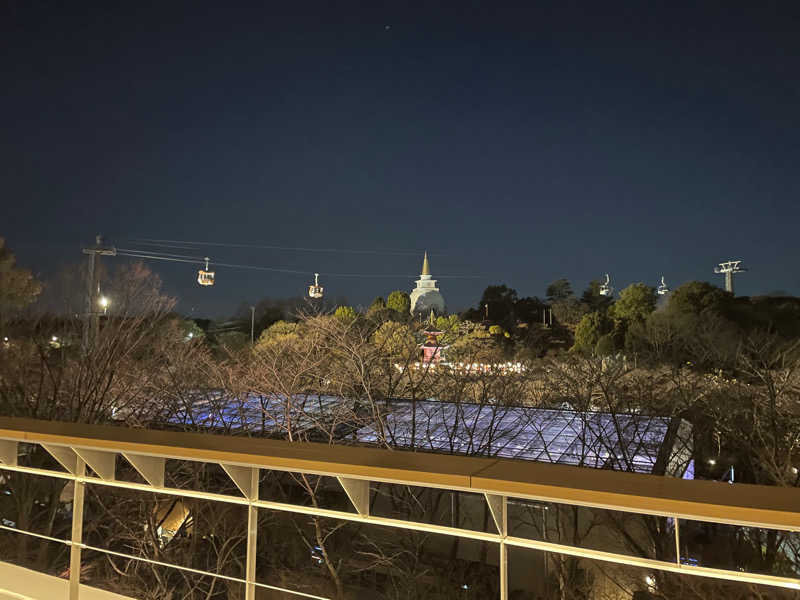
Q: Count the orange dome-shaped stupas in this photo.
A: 0